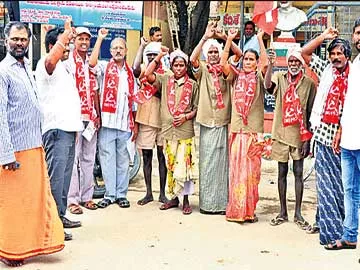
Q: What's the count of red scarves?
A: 8